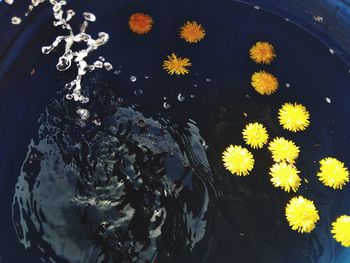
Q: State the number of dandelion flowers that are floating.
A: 13